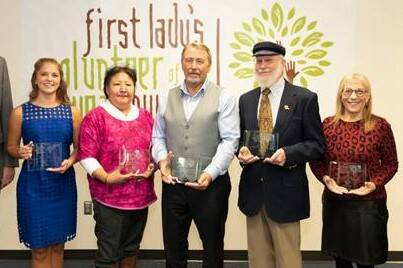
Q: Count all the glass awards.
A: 5